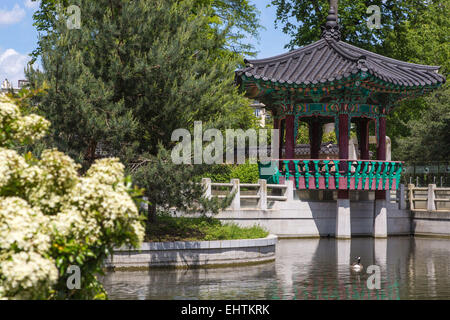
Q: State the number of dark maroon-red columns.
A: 6